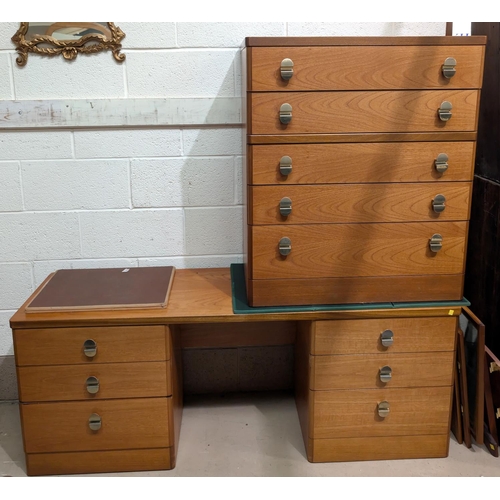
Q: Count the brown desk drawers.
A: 6